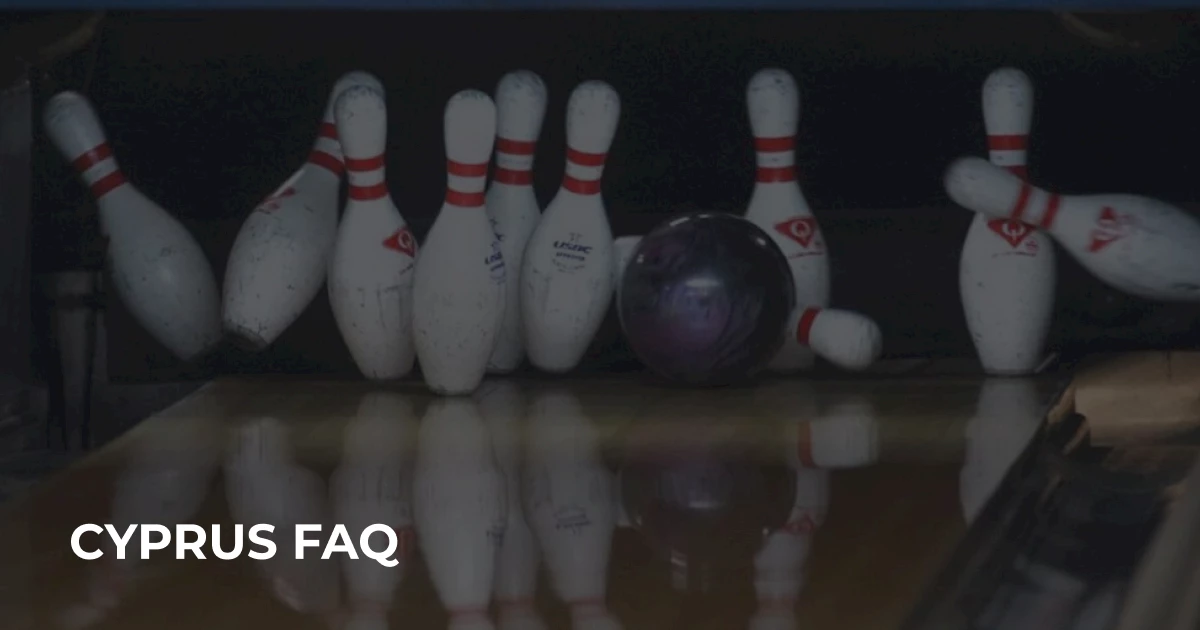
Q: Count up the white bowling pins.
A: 10